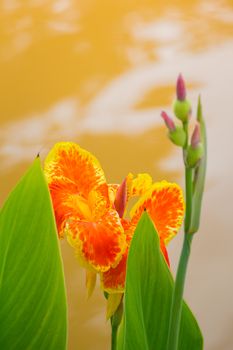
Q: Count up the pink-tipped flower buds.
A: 3